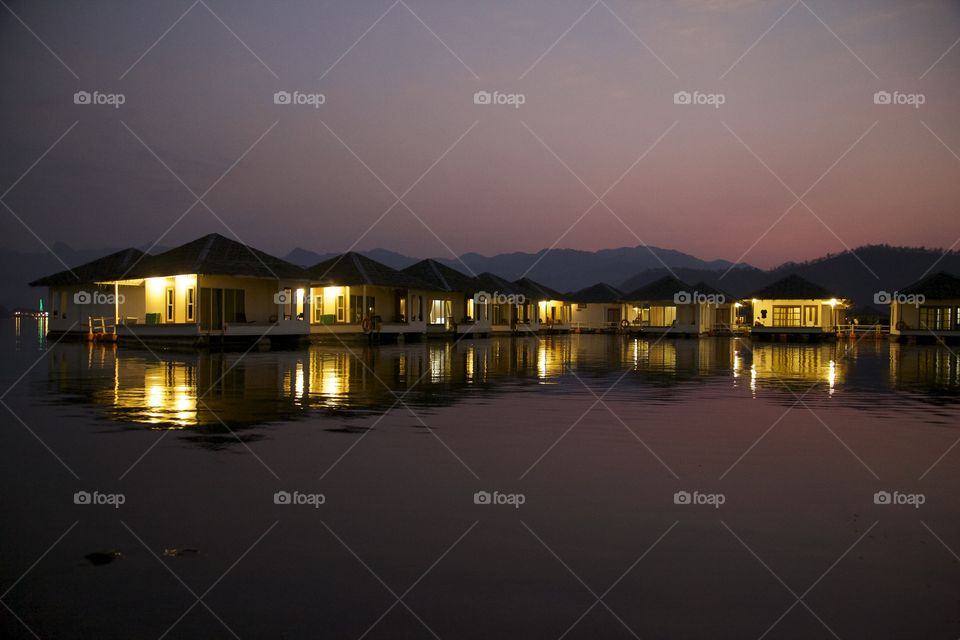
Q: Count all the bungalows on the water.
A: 11